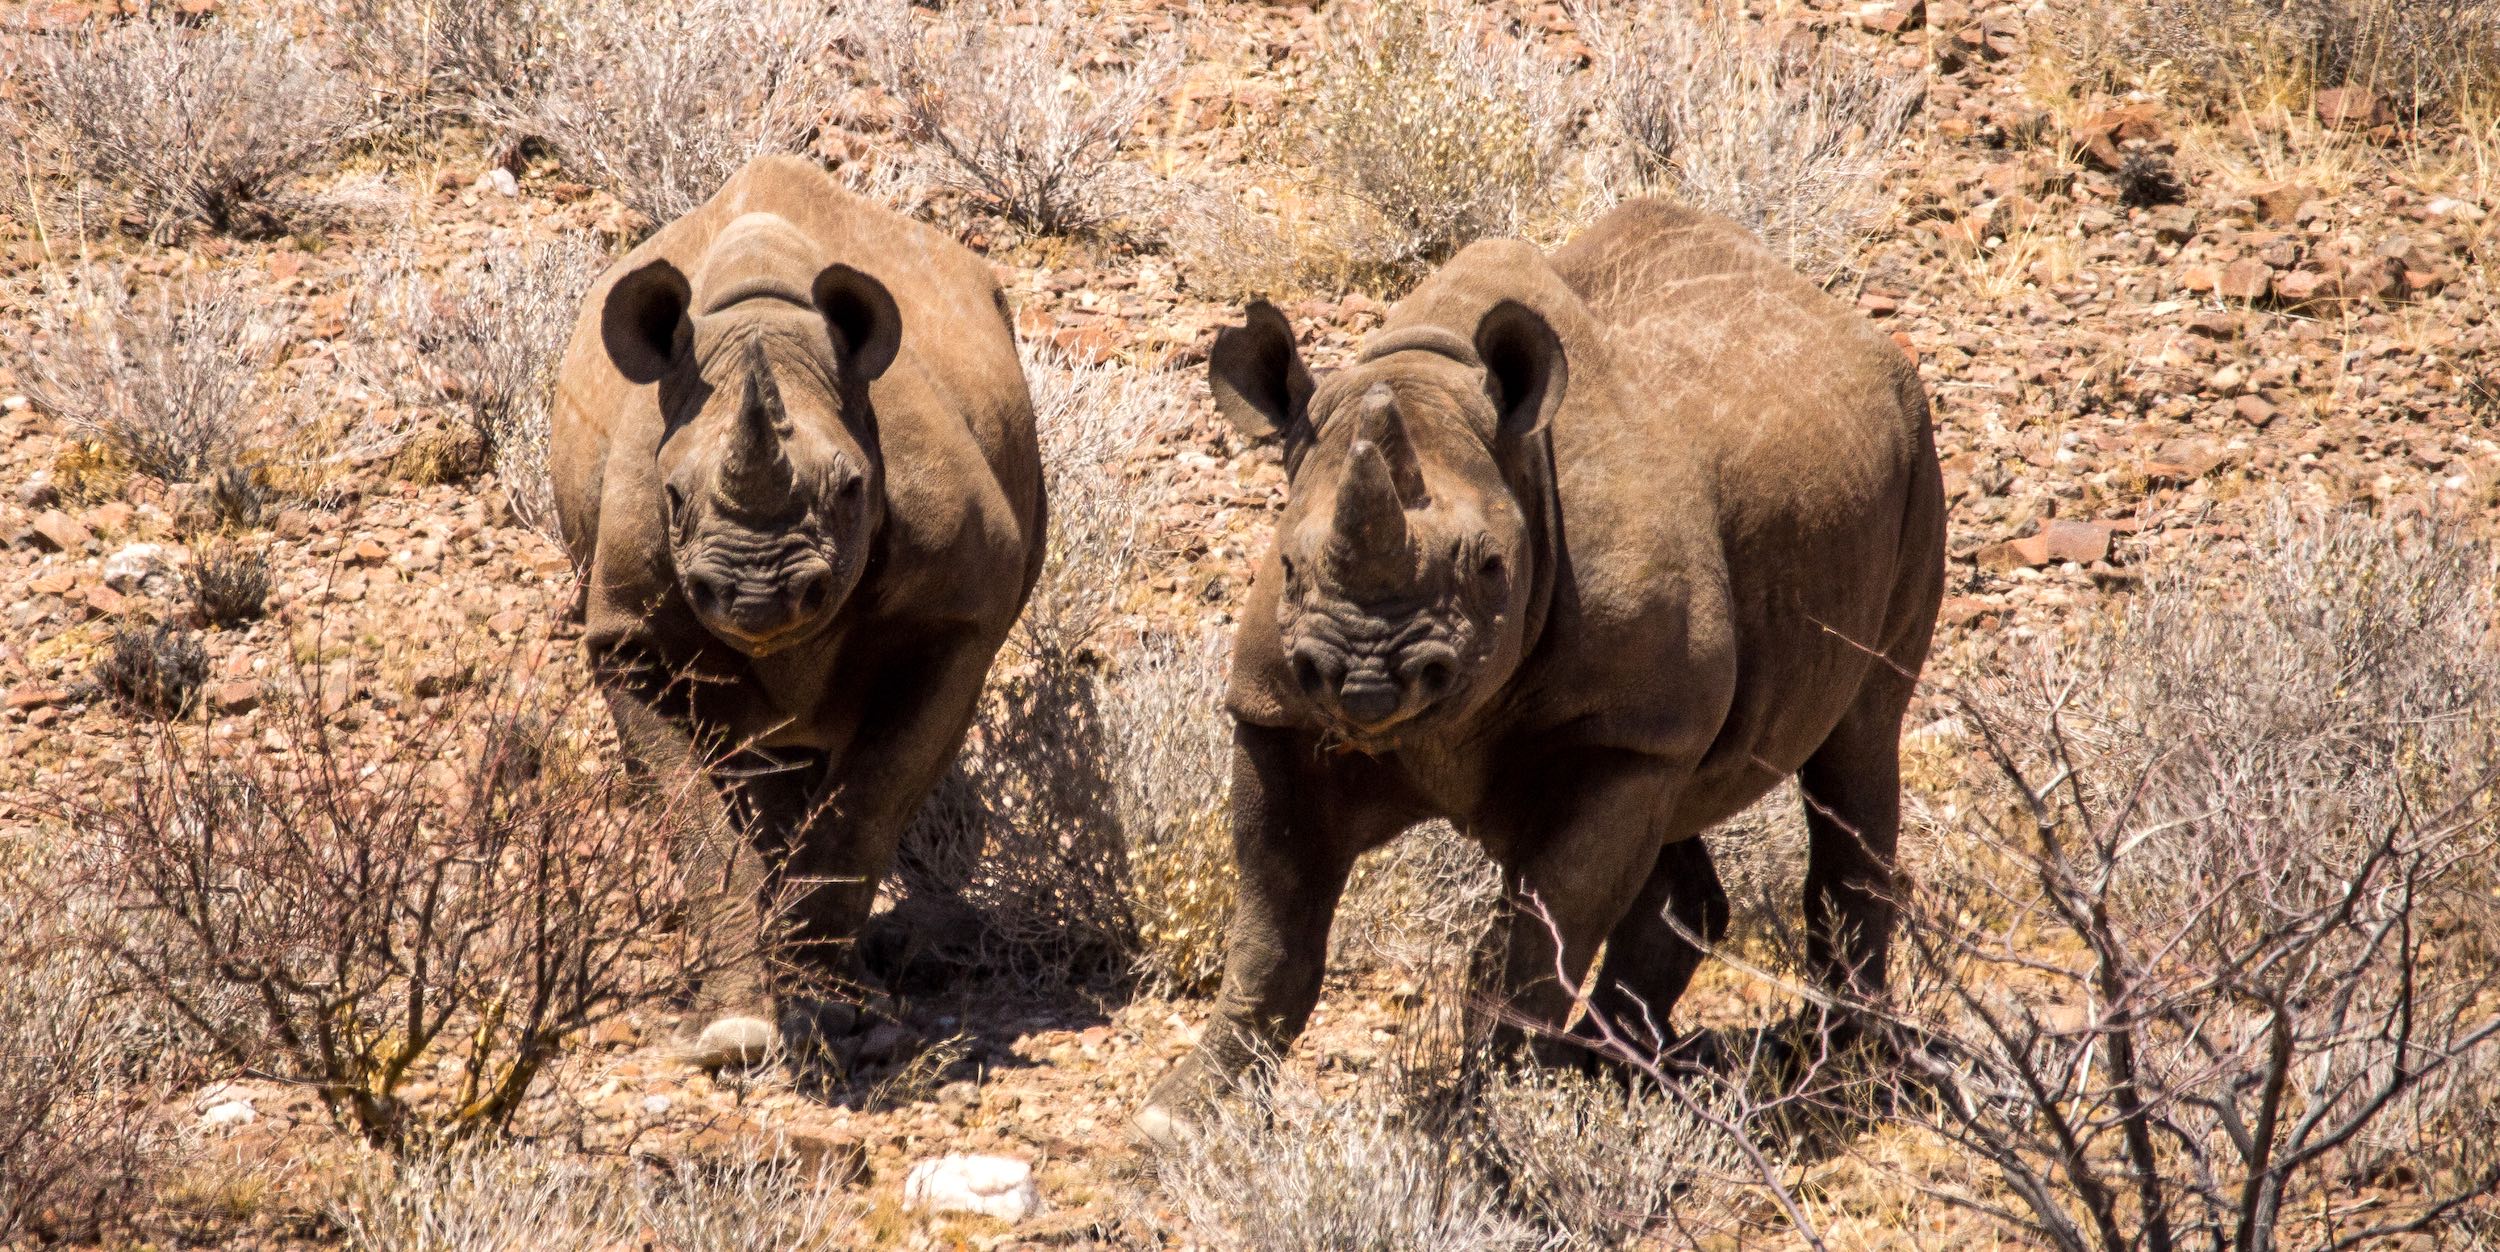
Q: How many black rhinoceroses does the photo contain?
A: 2